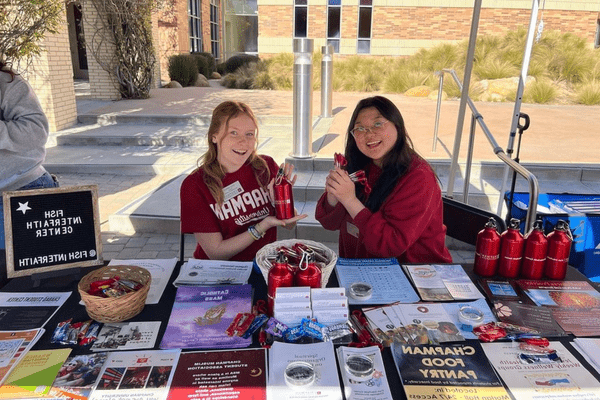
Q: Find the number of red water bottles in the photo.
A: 7